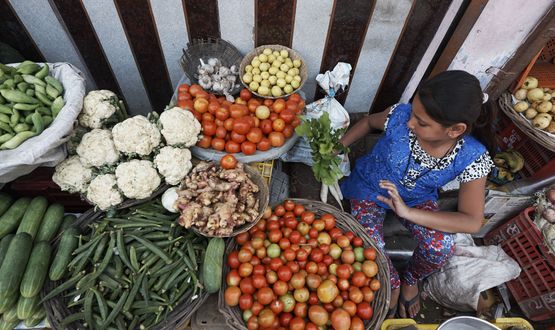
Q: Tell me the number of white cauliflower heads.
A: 8